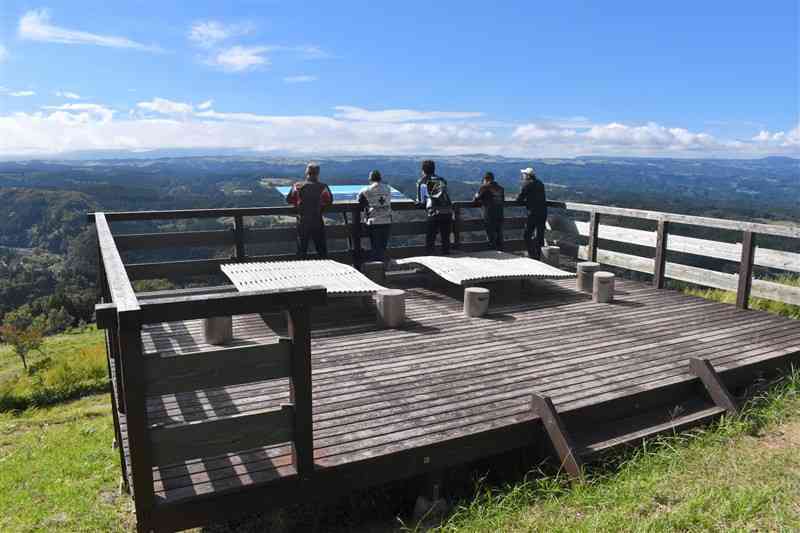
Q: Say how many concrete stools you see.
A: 7